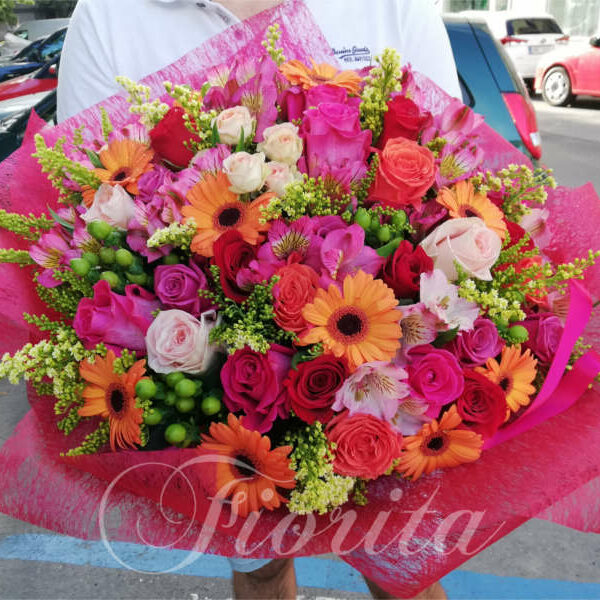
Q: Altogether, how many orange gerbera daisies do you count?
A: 9